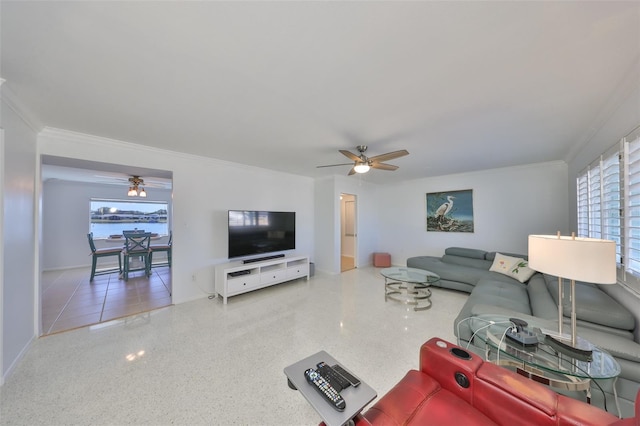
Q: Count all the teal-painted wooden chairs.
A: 4